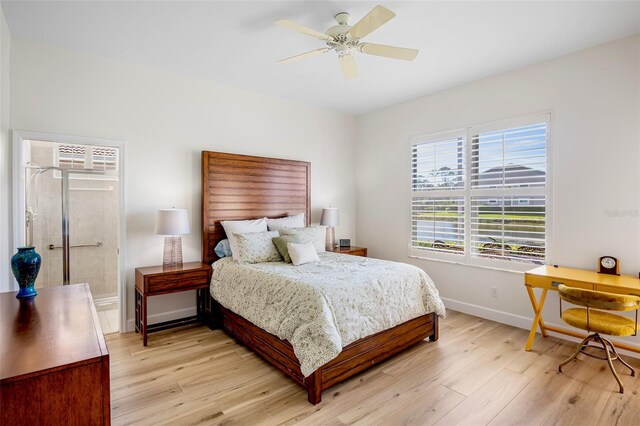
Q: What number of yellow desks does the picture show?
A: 1